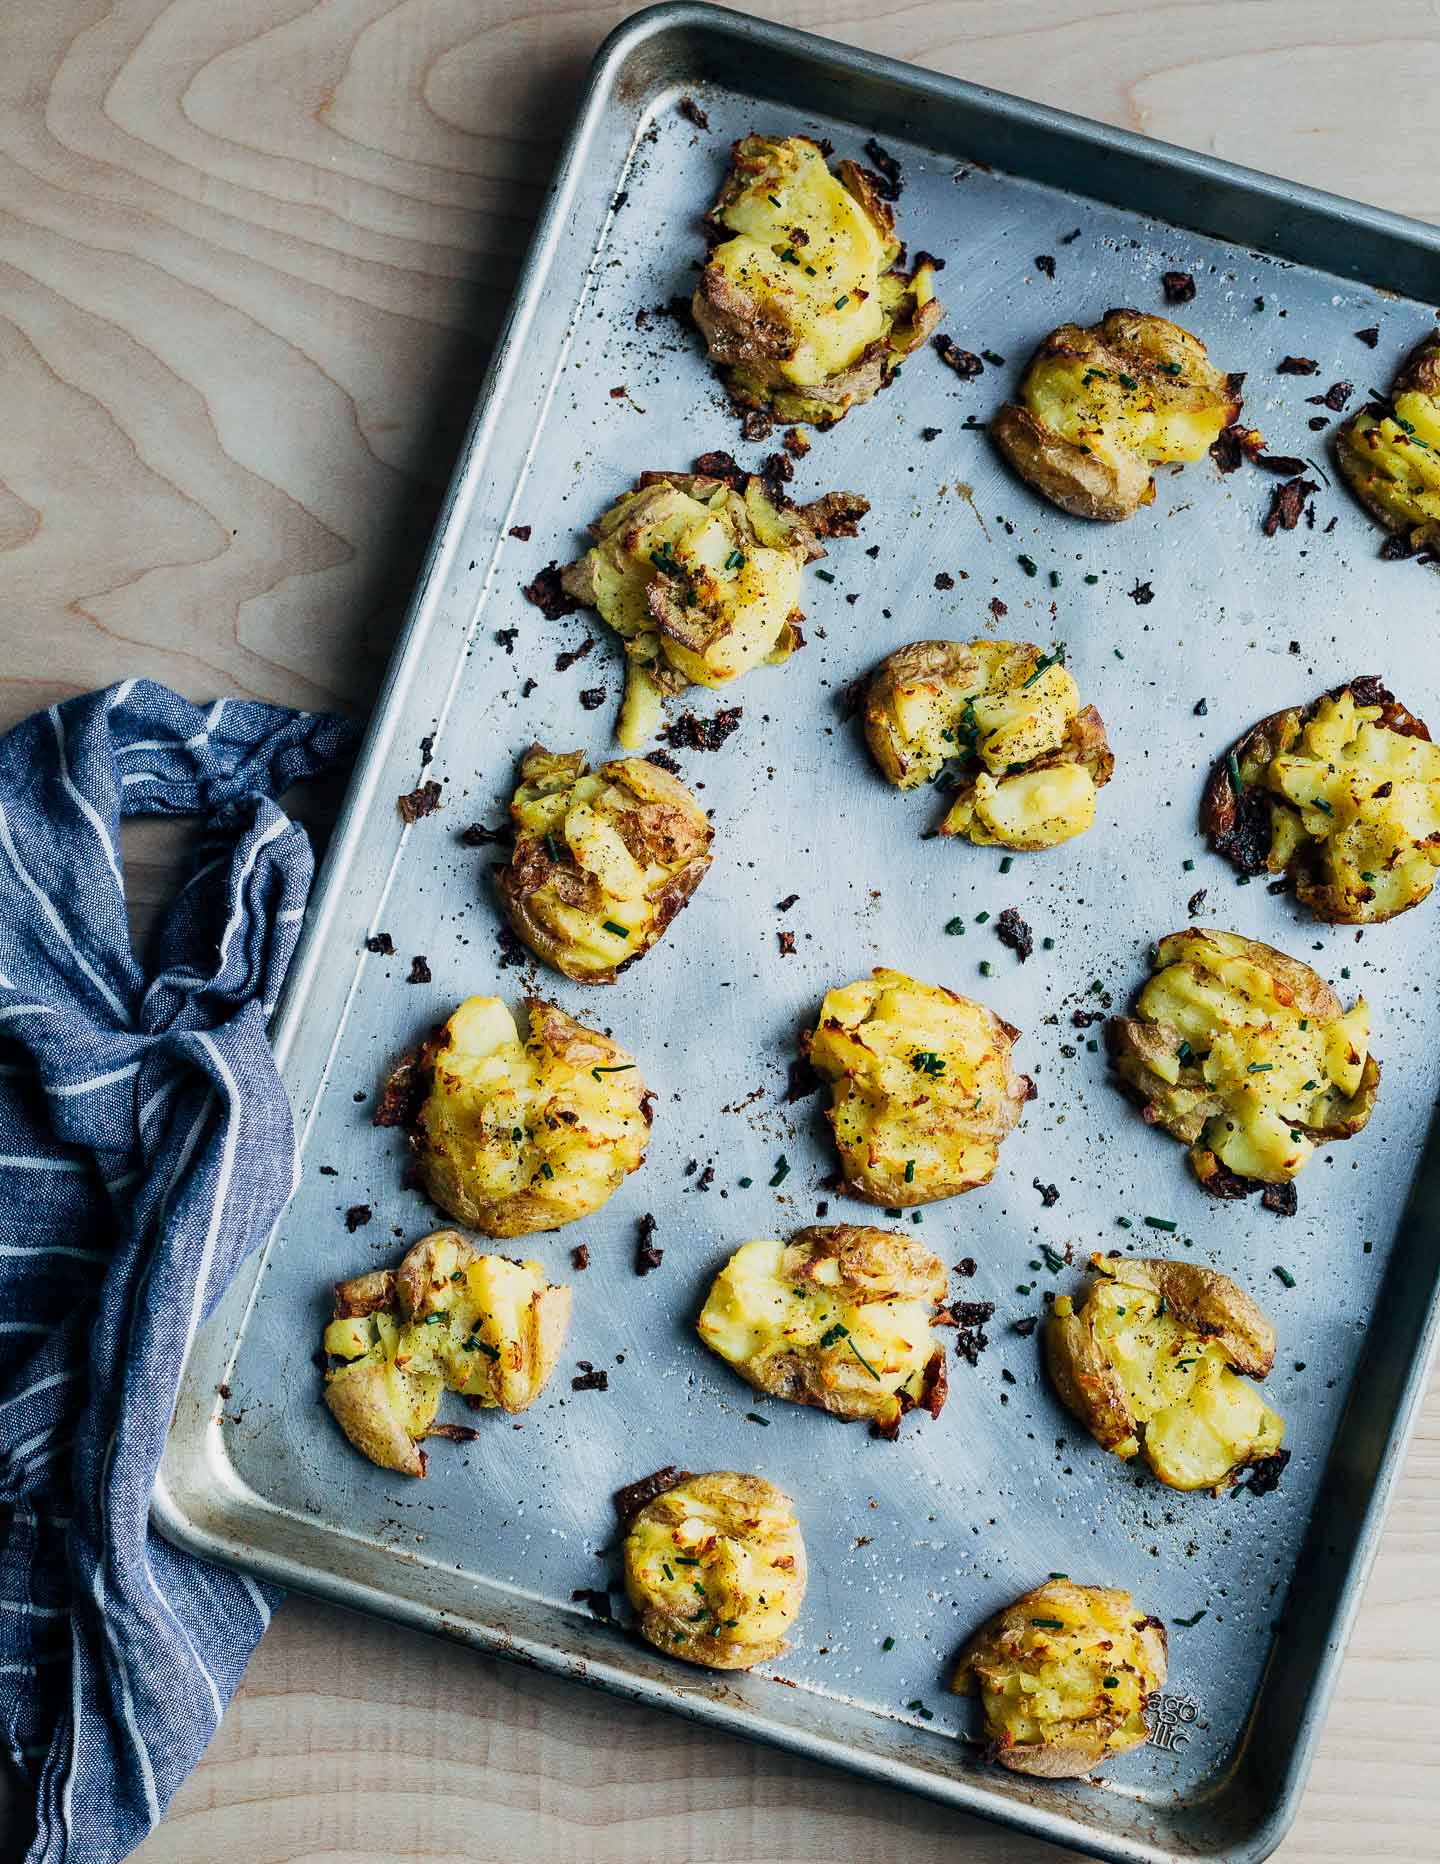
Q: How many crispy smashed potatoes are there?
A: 15